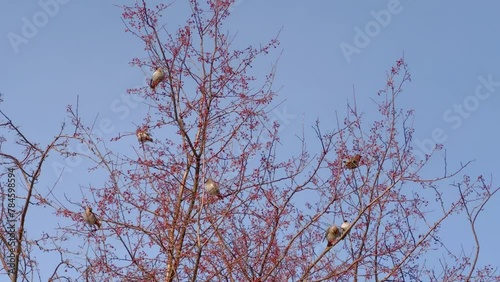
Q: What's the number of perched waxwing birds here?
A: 7